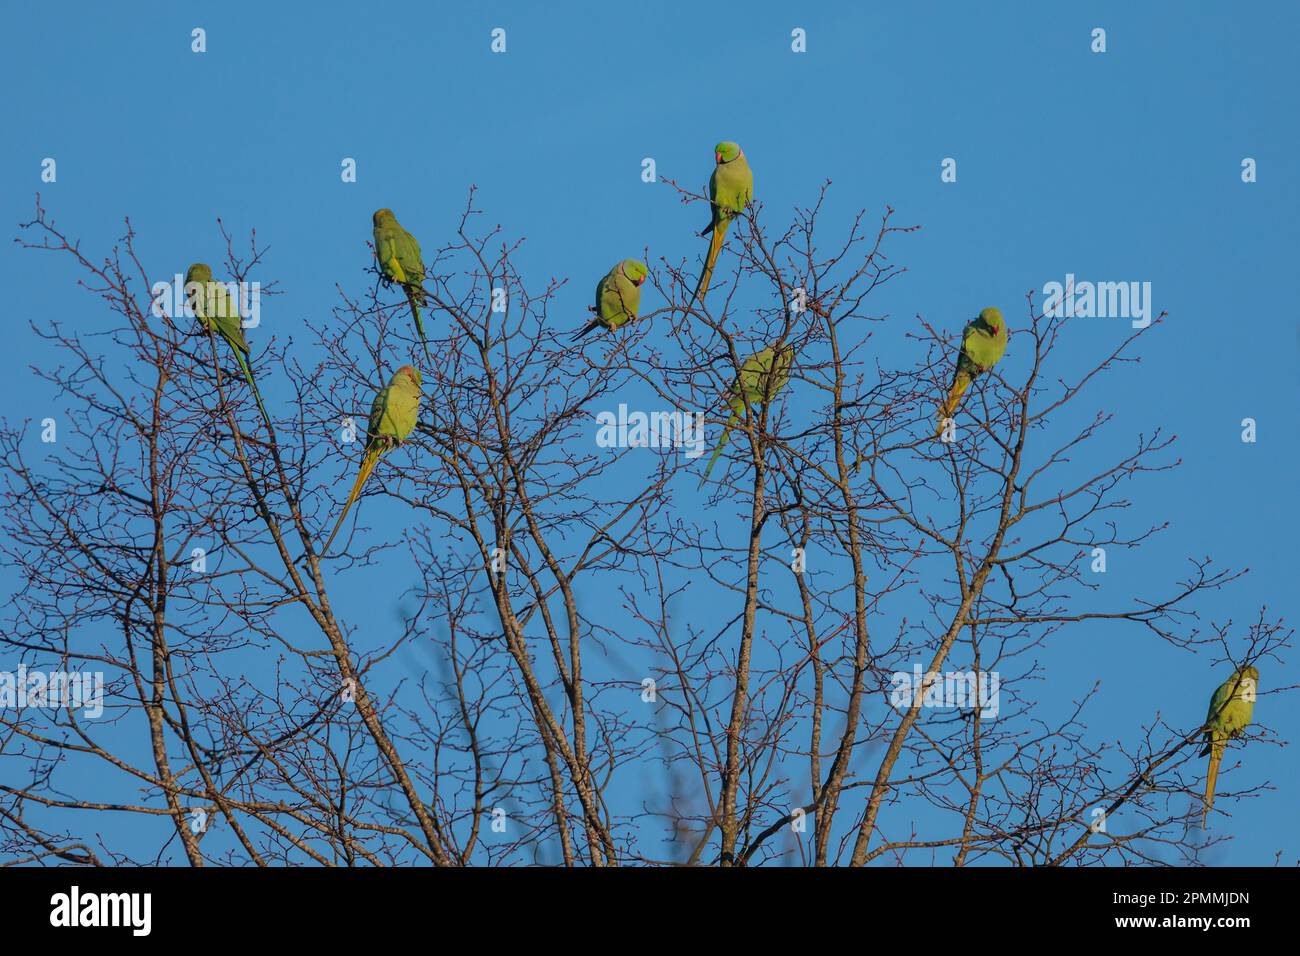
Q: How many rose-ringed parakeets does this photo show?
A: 8